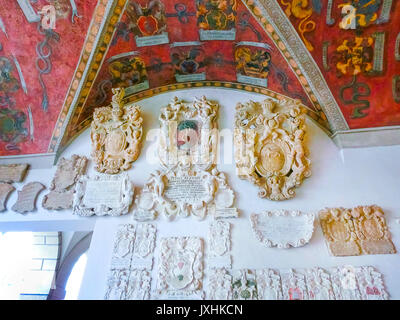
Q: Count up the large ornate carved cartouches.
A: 3